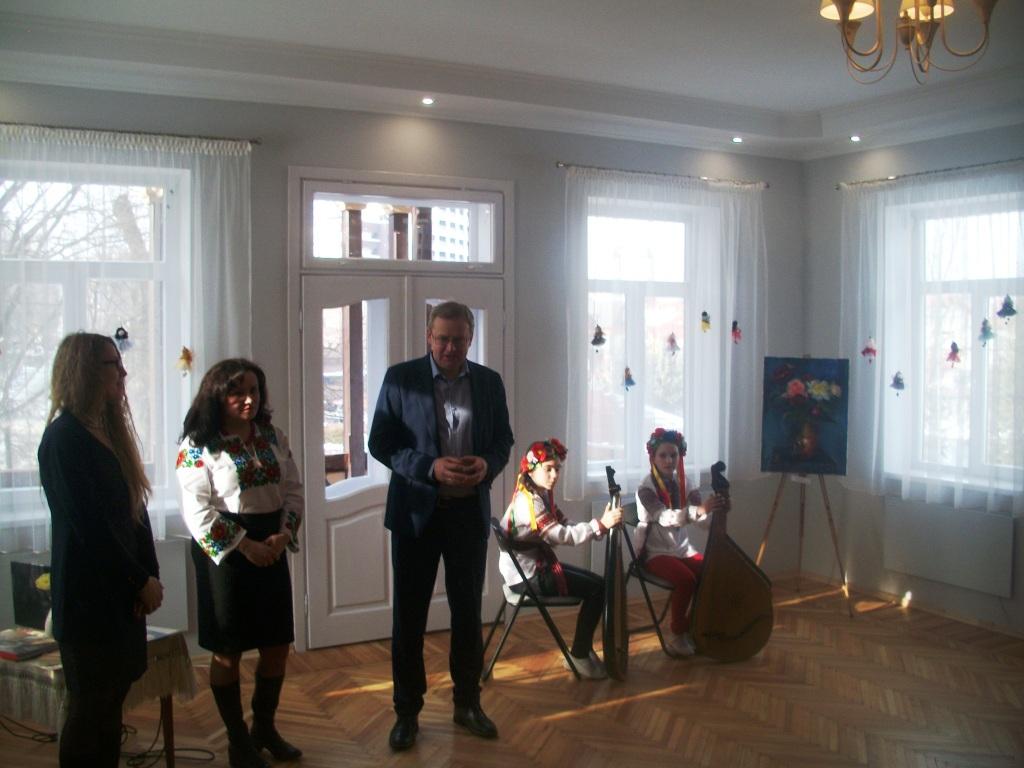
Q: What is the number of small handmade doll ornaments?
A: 12